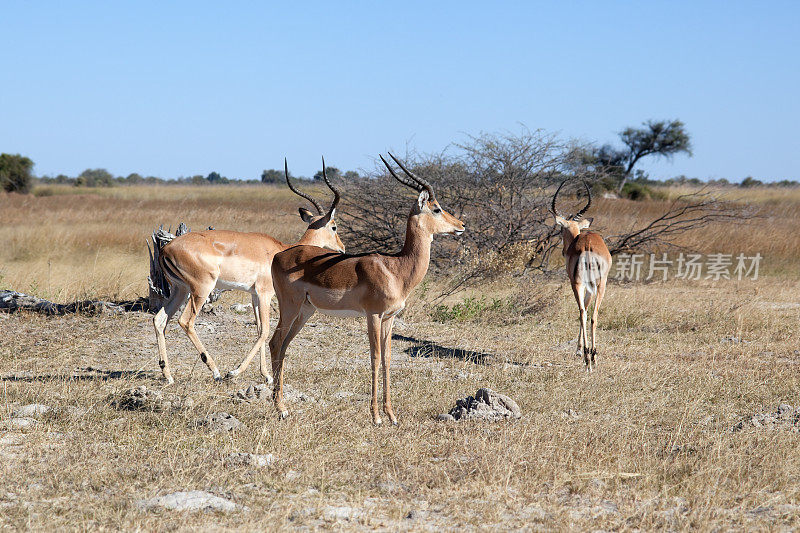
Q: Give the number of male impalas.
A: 3